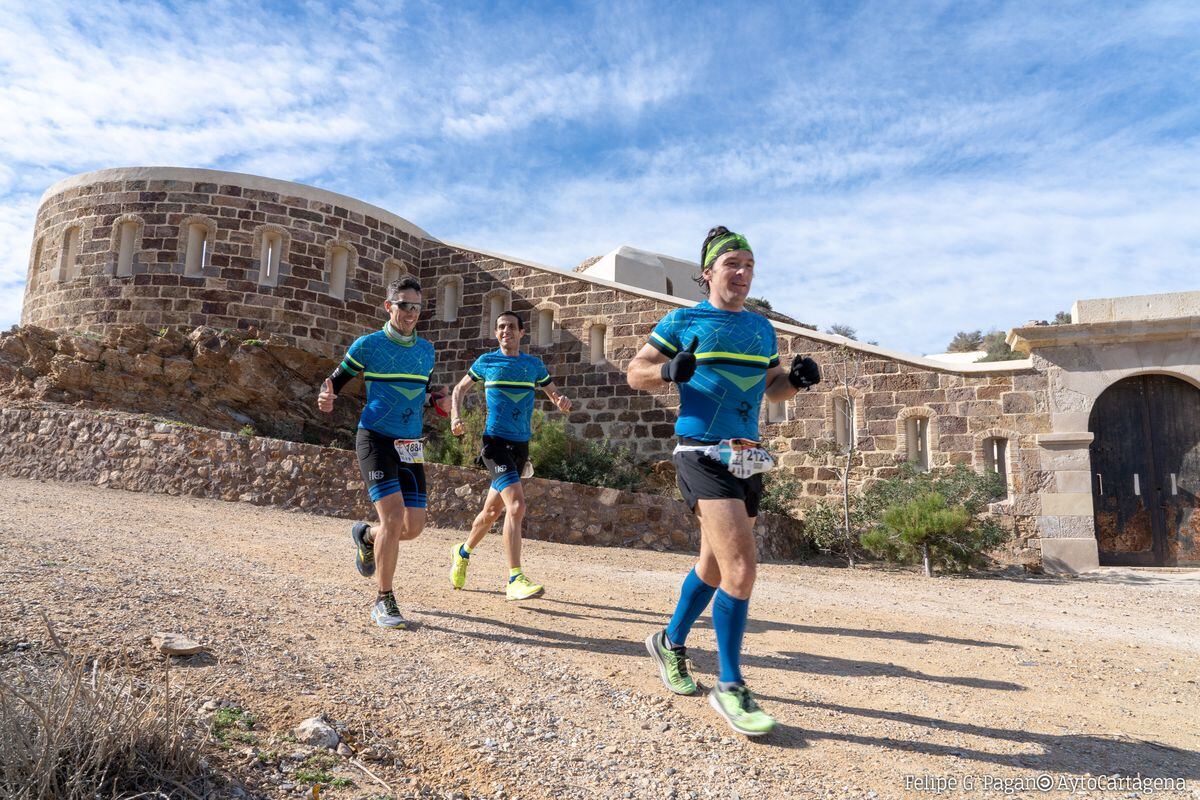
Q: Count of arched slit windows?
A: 15